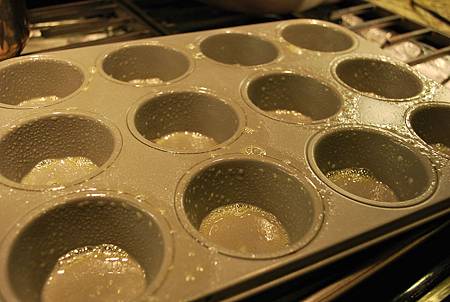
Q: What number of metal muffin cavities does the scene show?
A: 12